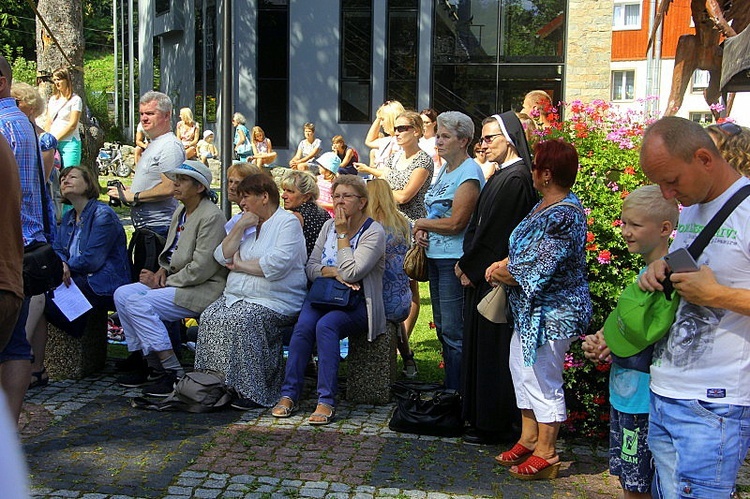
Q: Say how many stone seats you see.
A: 2